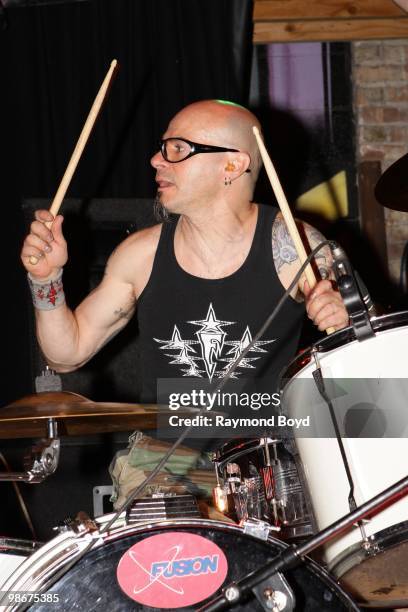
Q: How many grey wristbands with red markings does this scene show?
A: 1